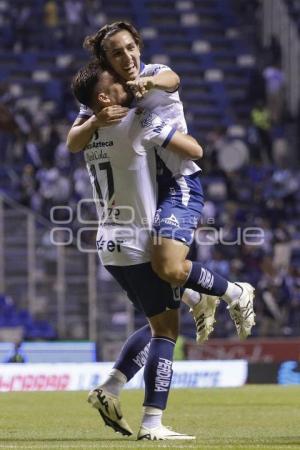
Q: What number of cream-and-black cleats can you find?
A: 4